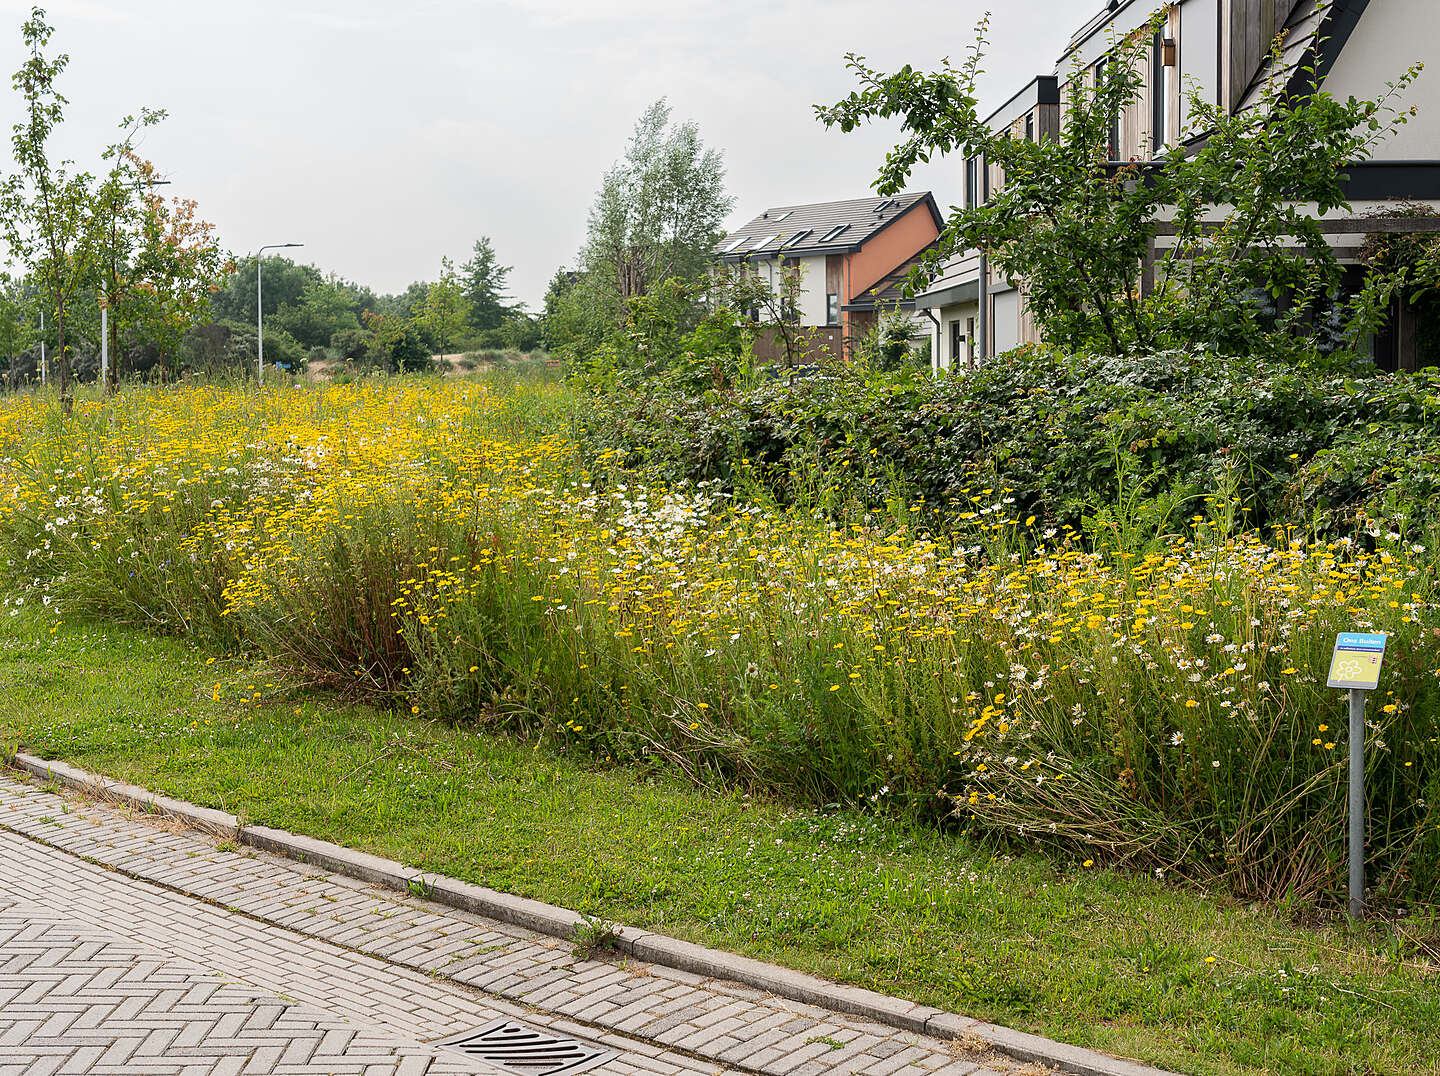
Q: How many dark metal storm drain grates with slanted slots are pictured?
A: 1